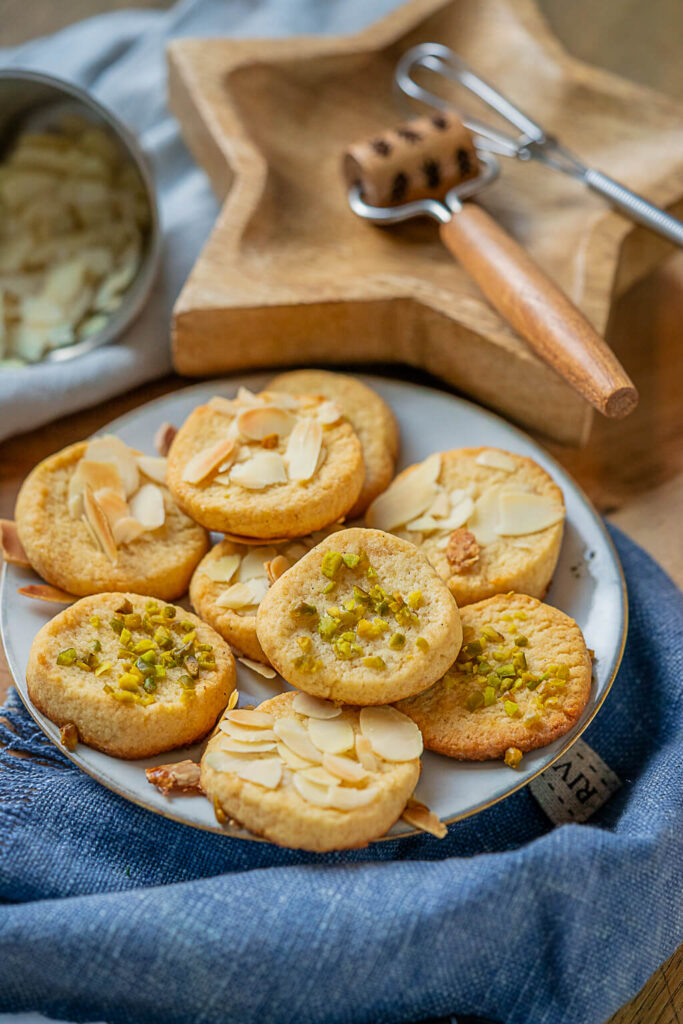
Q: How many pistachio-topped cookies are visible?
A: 3